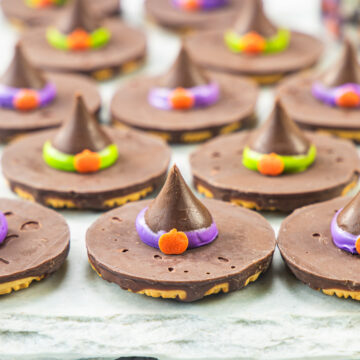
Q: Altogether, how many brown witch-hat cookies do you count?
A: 12